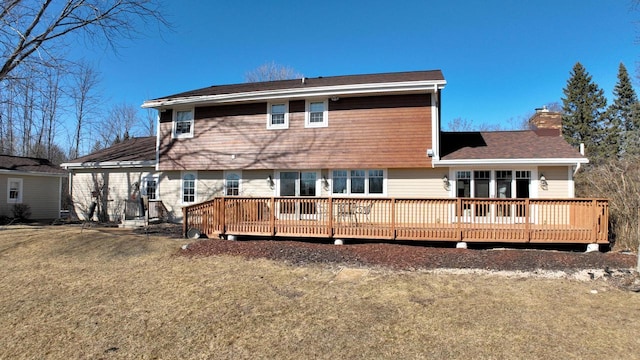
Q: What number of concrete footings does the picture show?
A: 4